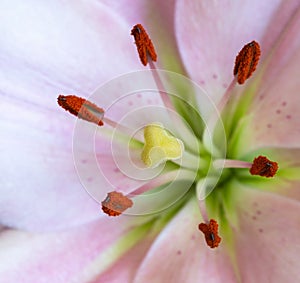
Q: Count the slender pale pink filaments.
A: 6